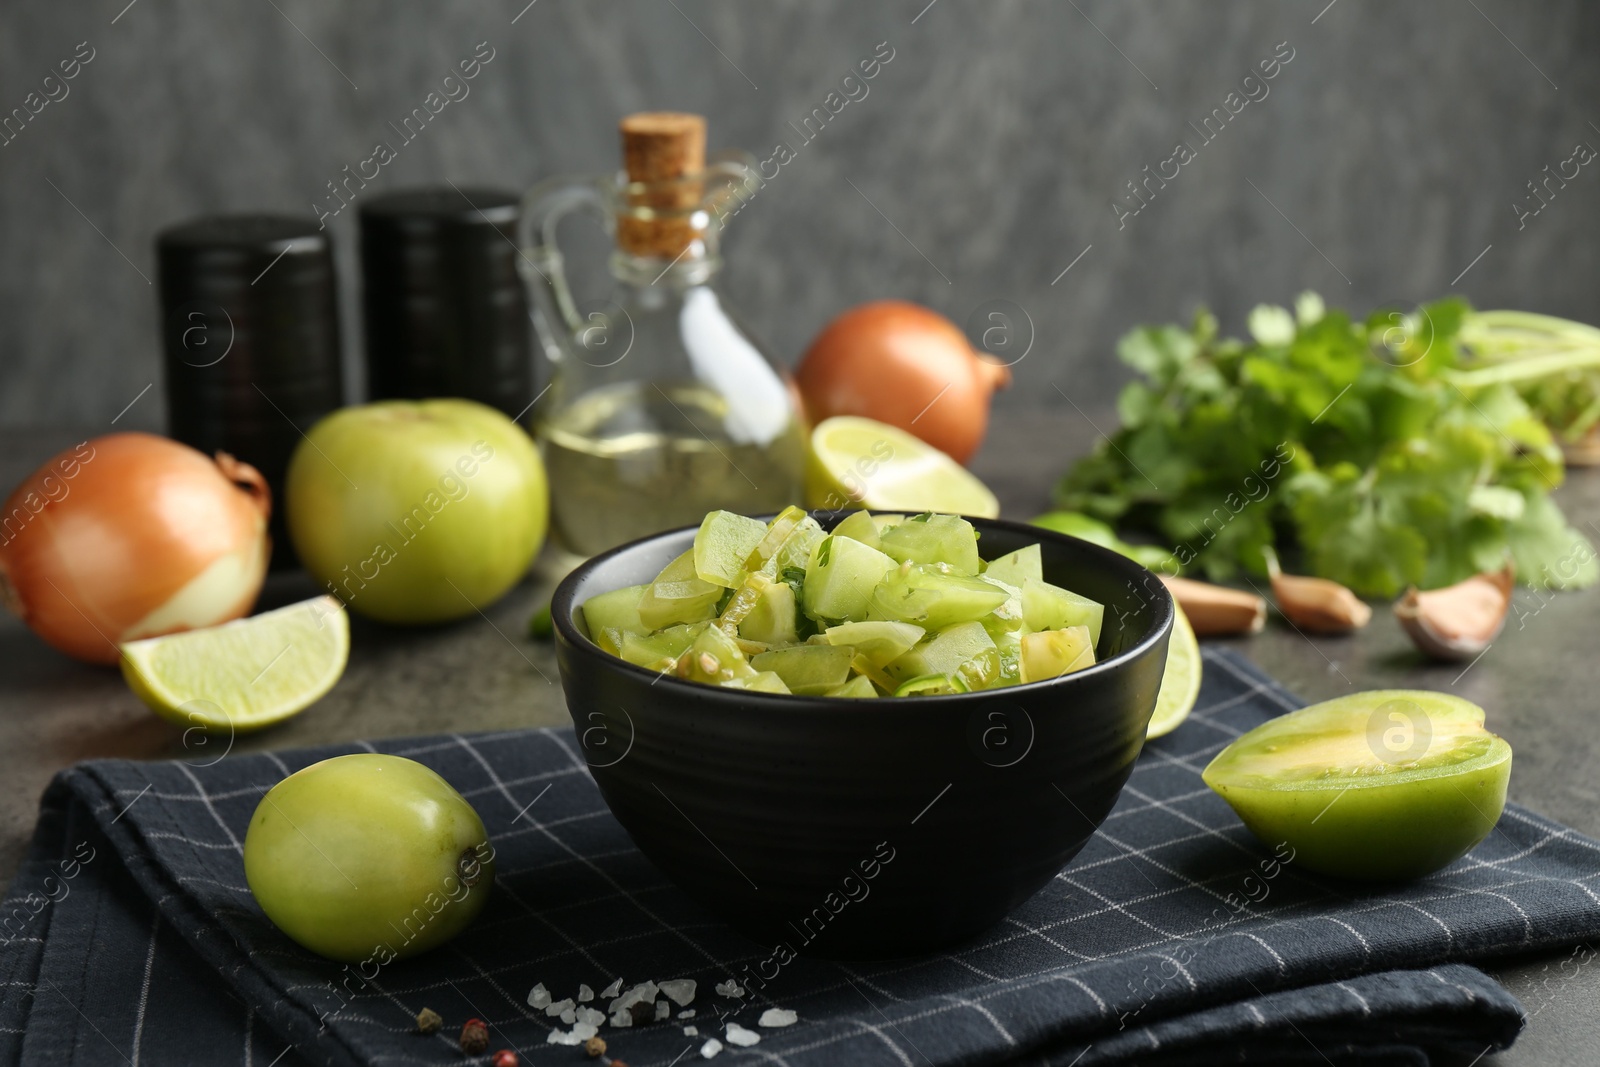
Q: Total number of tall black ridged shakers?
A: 2